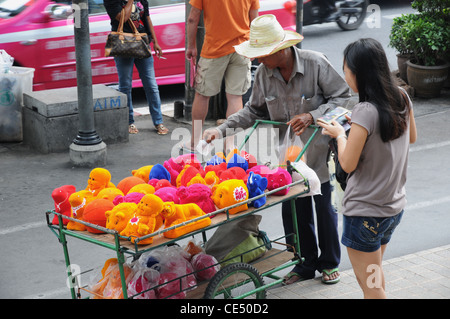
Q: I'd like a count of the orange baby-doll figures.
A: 2